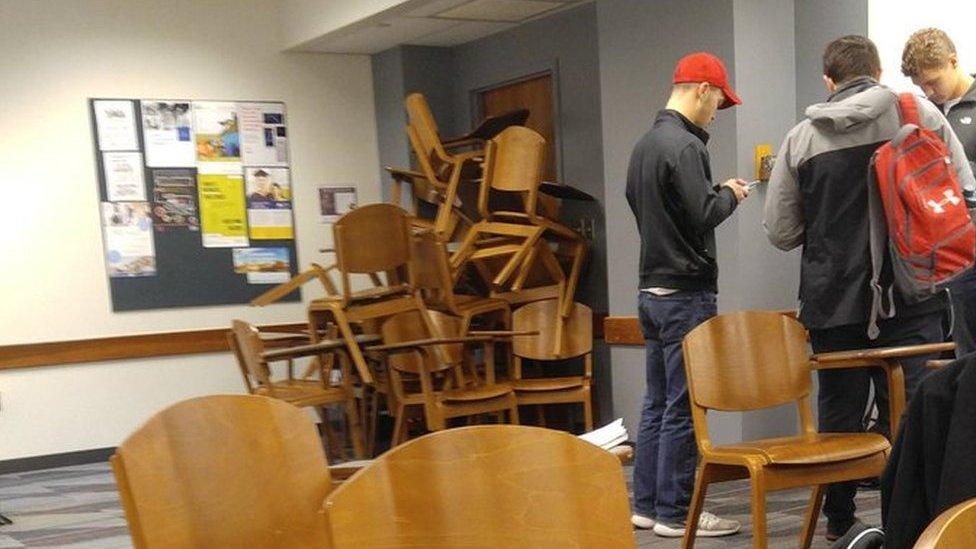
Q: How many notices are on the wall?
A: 11